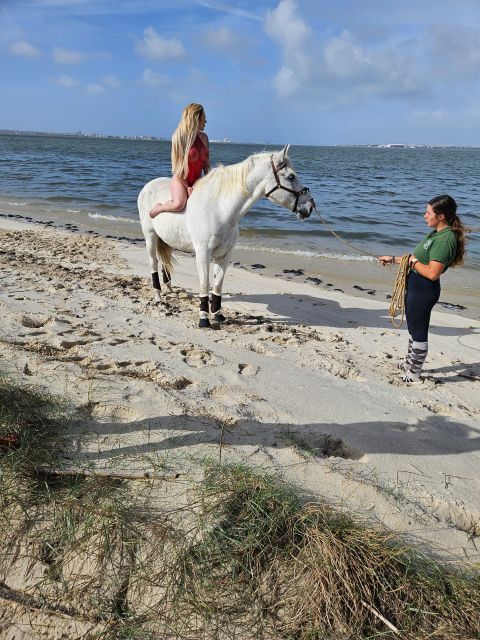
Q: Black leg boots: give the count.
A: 4